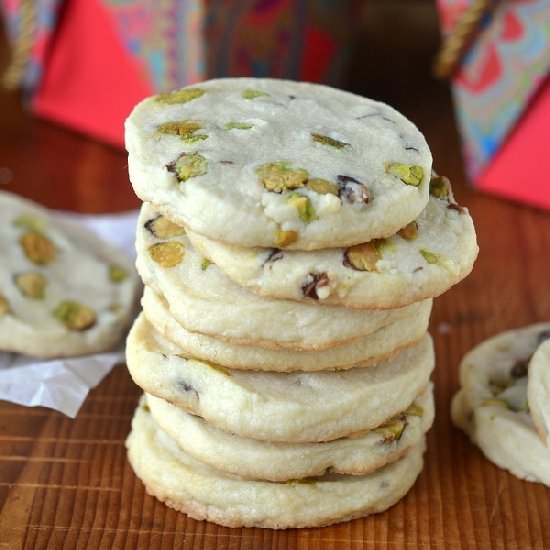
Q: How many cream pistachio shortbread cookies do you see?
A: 10